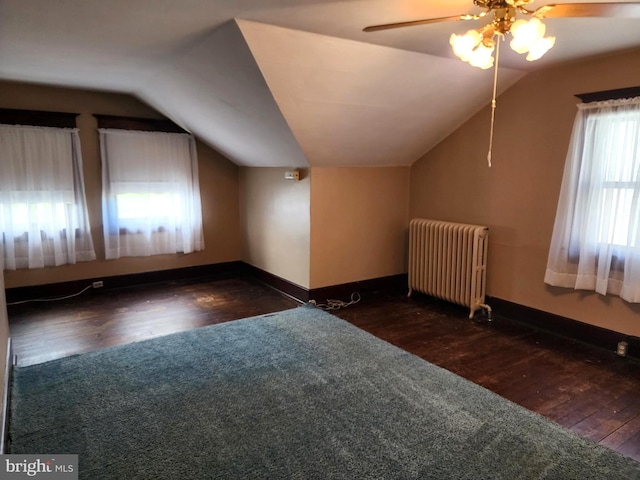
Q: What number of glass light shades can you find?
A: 4